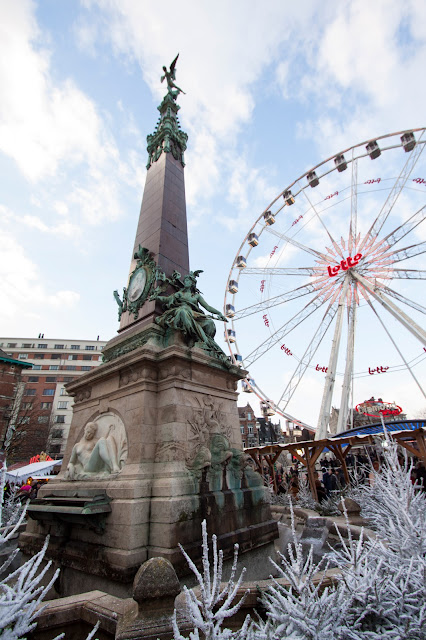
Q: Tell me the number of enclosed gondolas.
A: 15